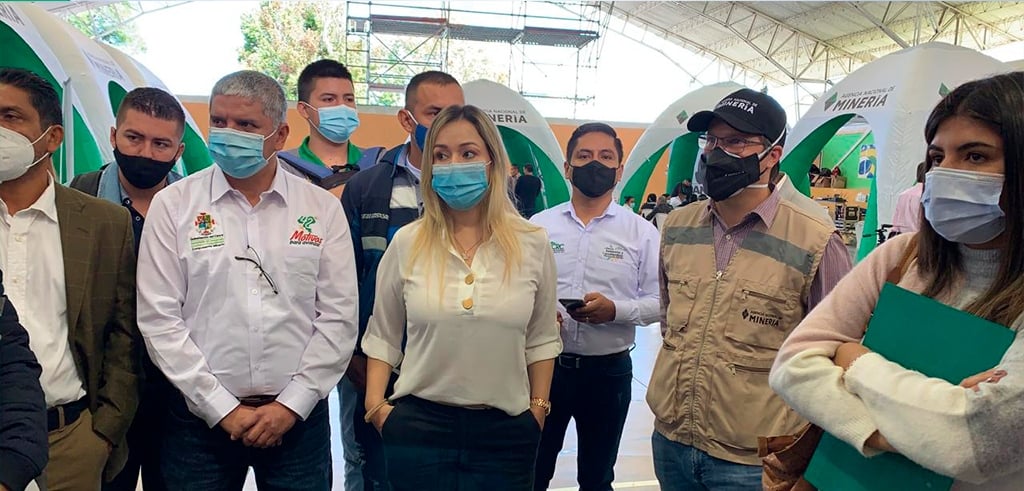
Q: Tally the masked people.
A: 9